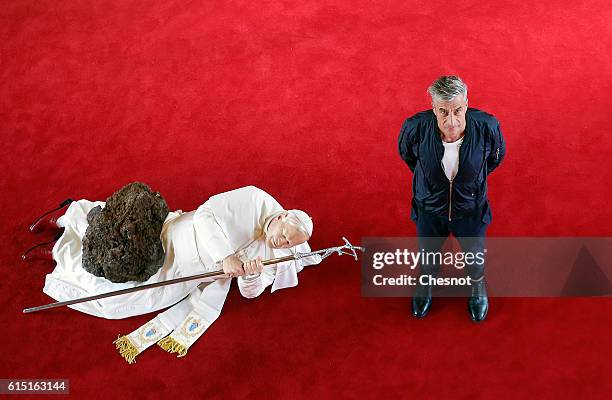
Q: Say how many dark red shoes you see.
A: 2